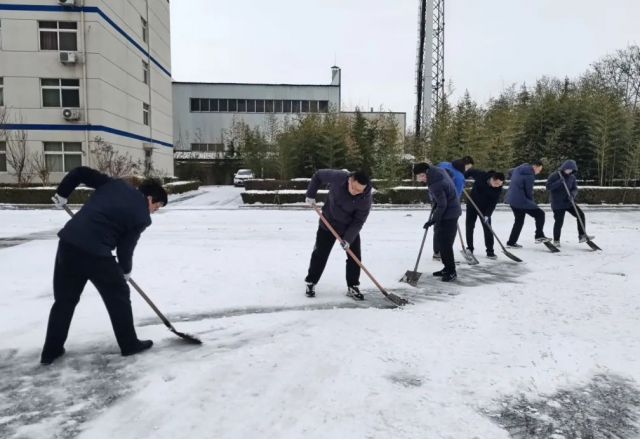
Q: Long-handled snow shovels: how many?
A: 7